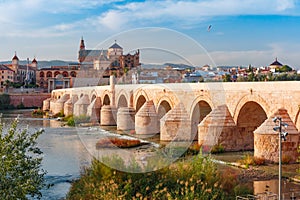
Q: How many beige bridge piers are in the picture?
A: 12